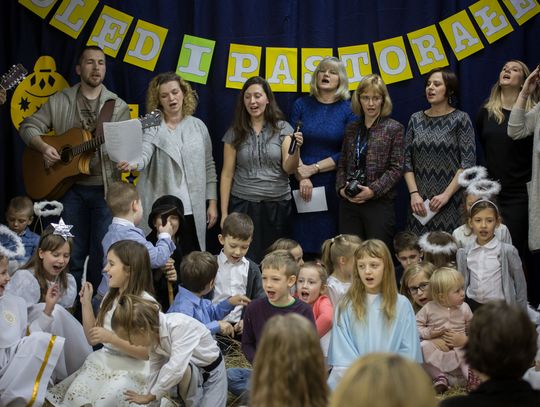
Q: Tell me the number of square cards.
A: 14